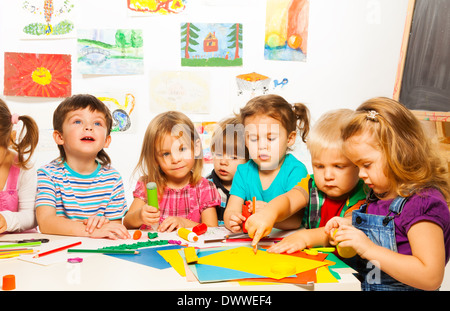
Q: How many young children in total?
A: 7